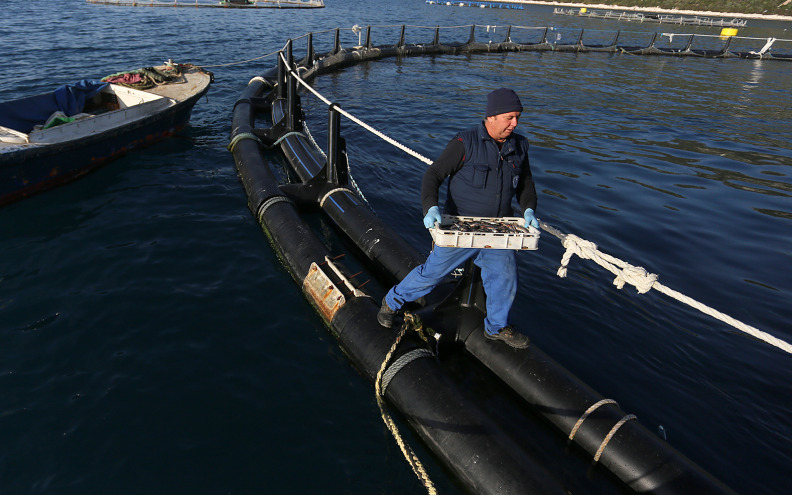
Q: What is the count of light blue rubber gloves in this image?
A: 2